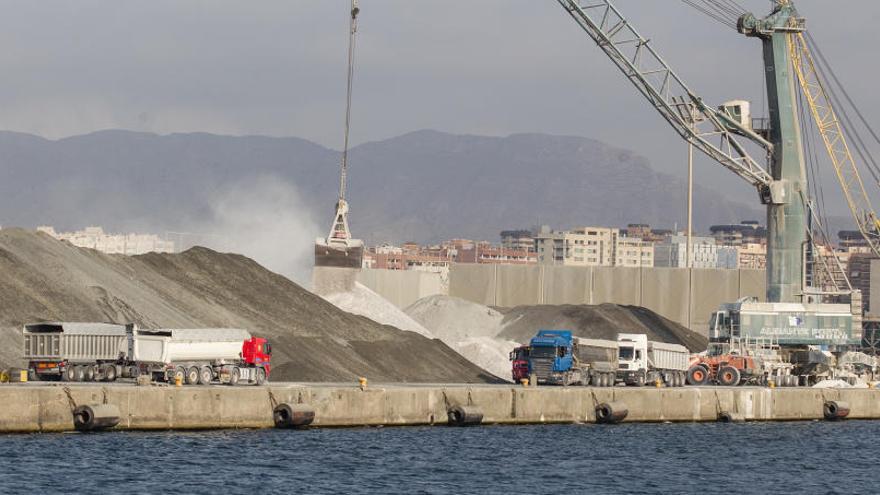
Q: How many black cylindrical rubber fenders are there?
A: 6